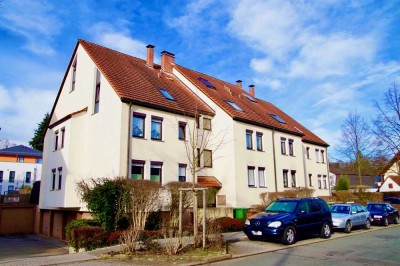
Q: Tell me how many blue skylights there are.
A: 5